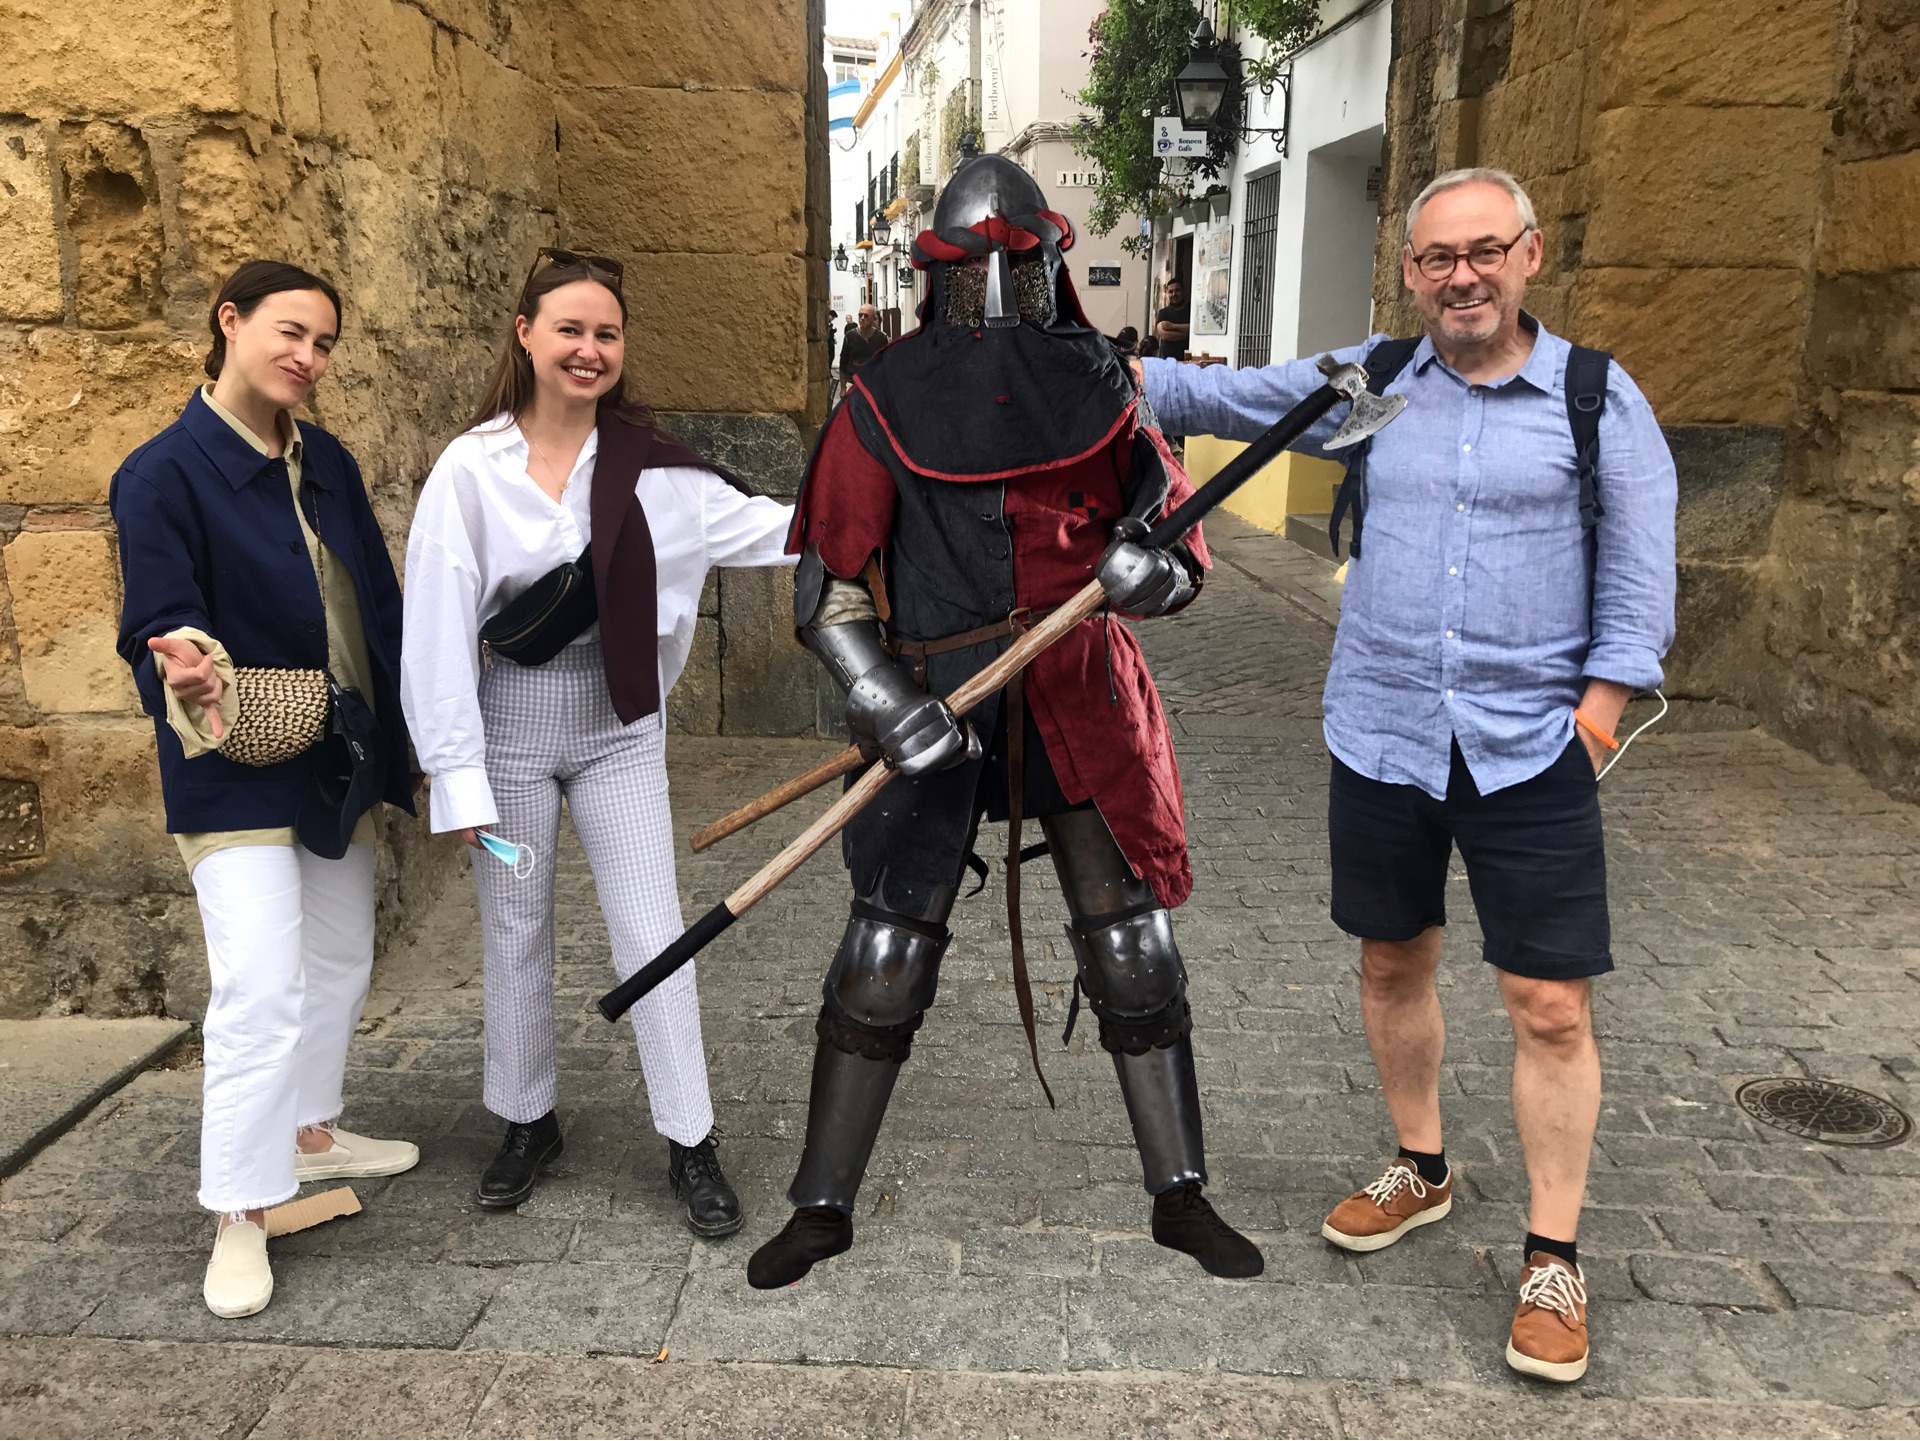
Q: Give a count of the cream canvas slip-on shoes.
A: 2